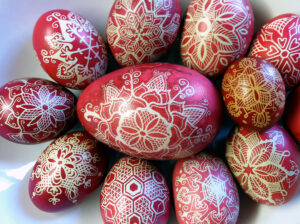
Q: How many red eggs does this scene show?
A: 12